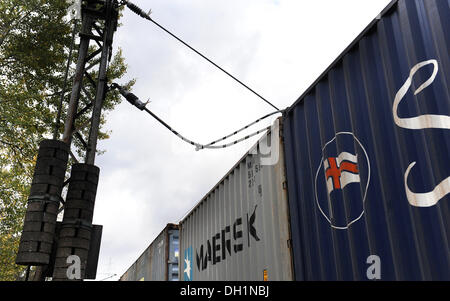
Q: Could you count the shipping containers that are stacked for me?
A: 3